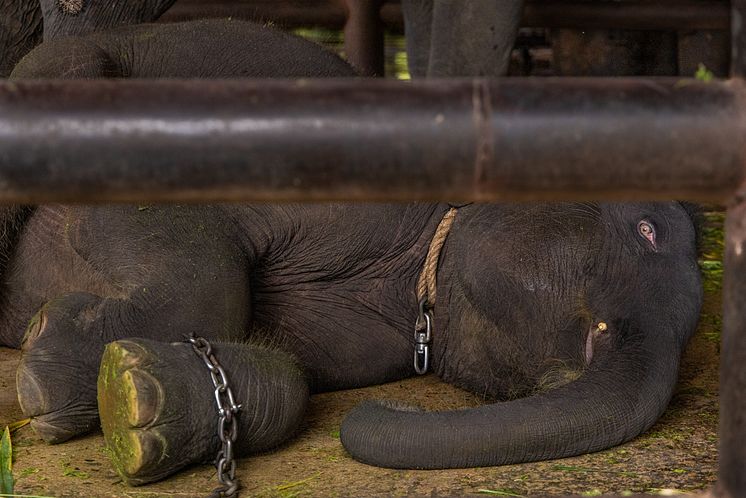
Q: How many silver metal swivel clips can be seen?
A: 1